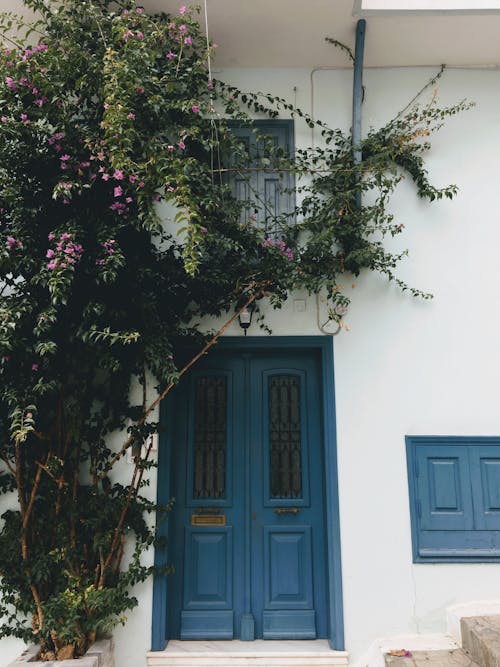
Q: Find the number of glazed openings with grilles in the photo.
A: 2